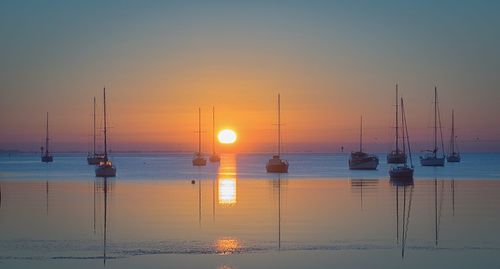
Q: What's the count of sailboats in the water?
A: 11